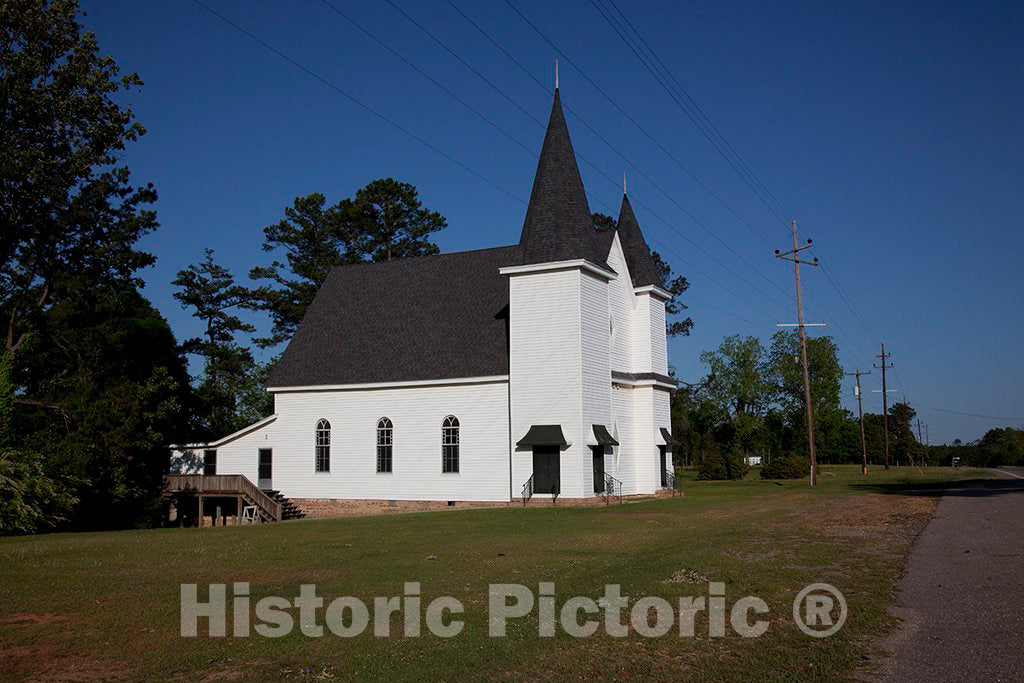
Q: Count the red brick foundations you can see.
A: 1